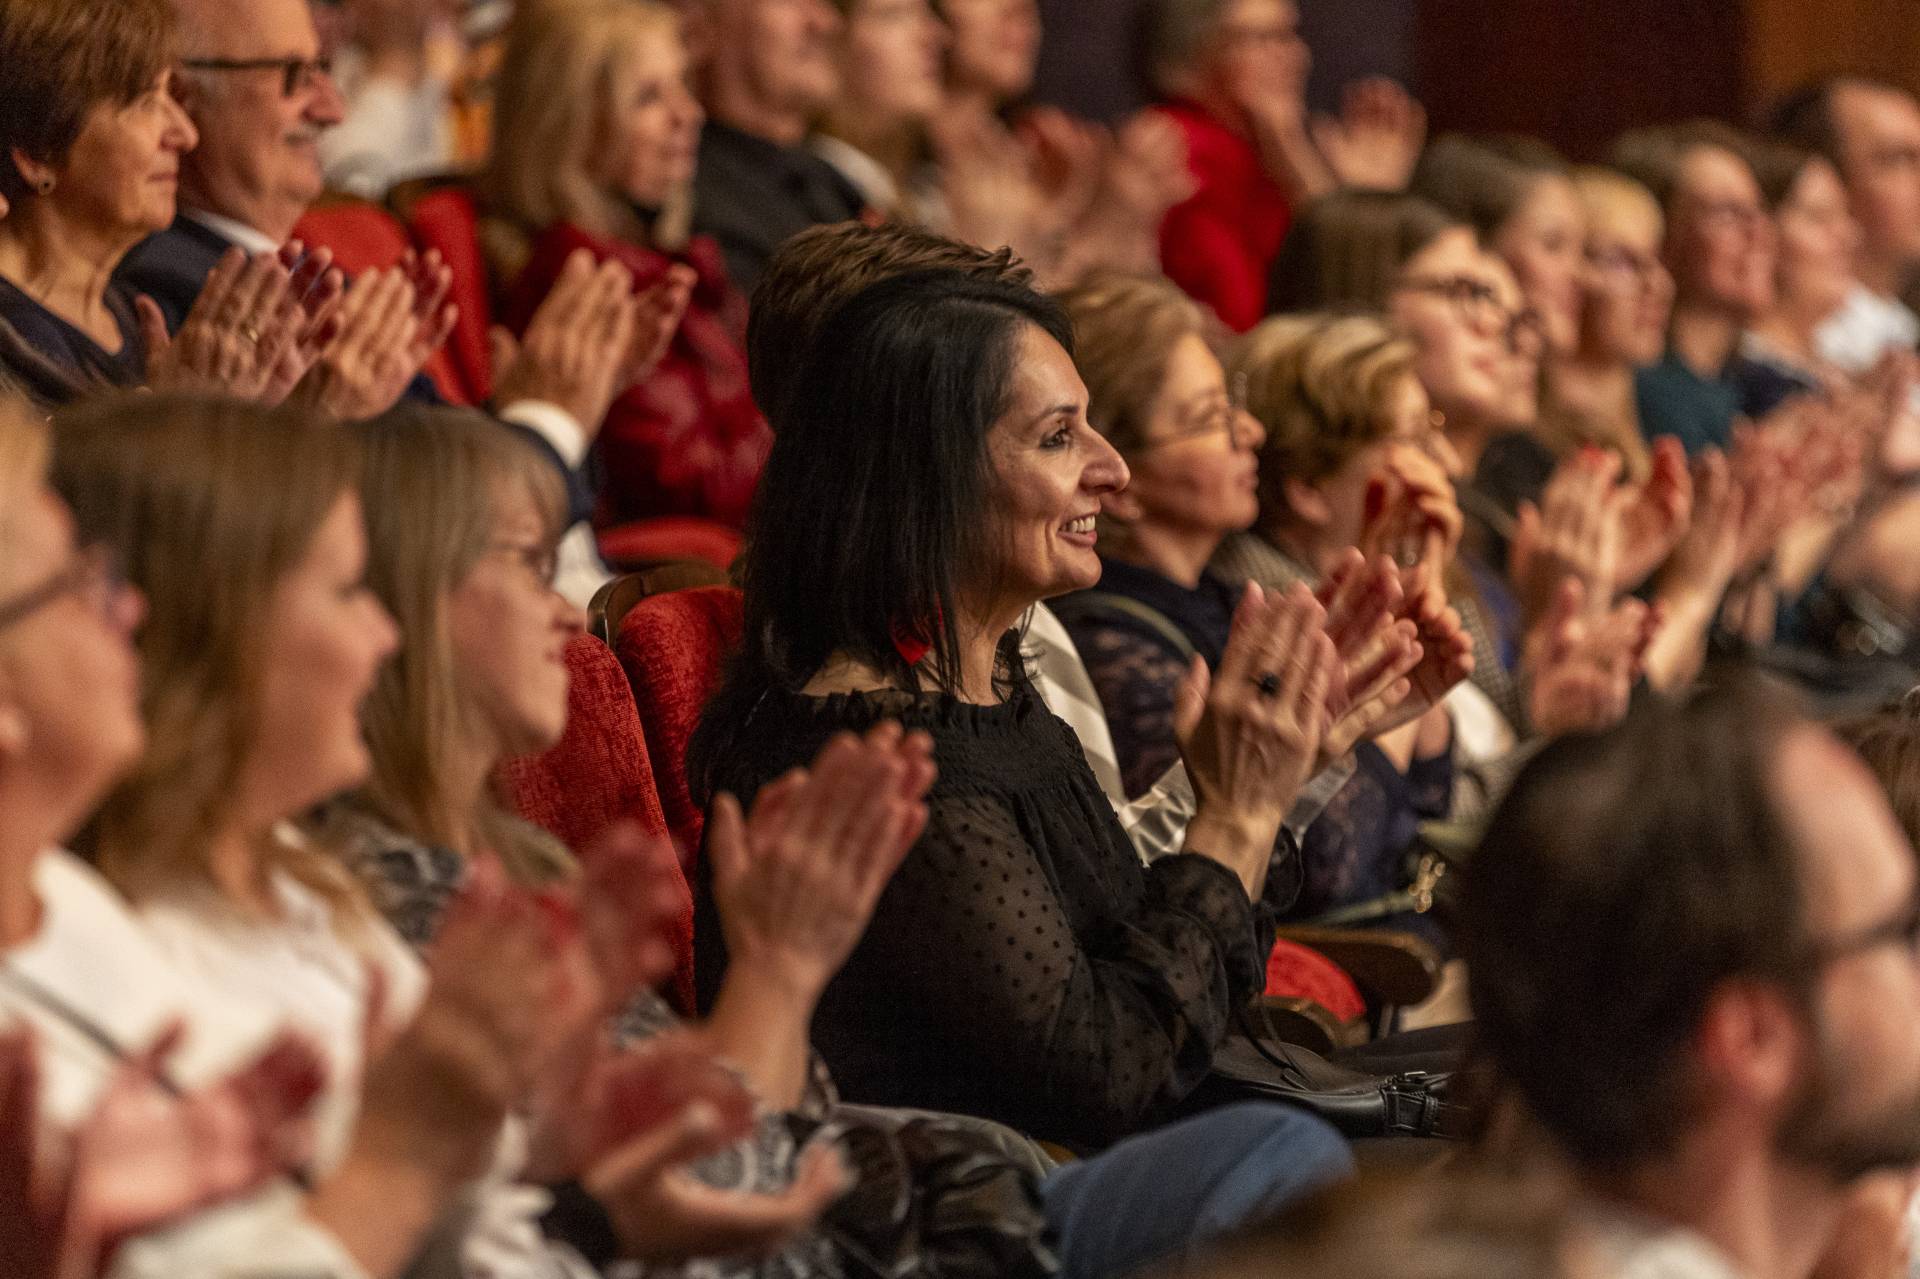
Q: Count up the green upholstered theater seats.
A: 0